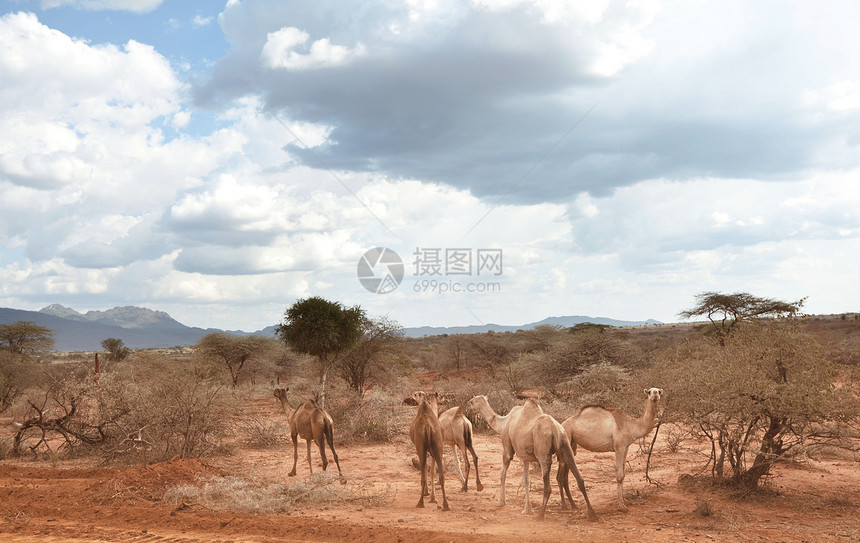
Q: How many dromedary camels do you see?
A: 5